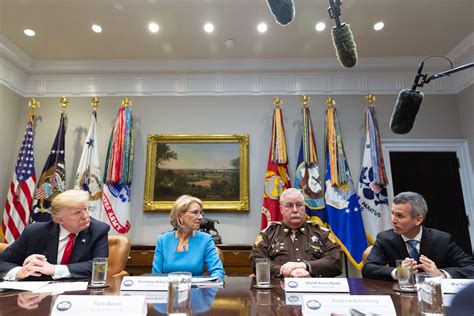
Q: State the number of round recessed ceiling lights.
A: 7